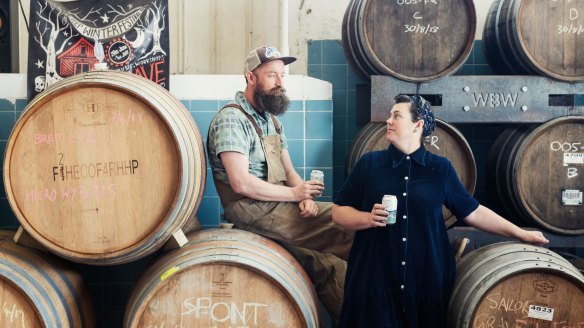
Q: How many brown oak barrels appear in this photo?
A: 8